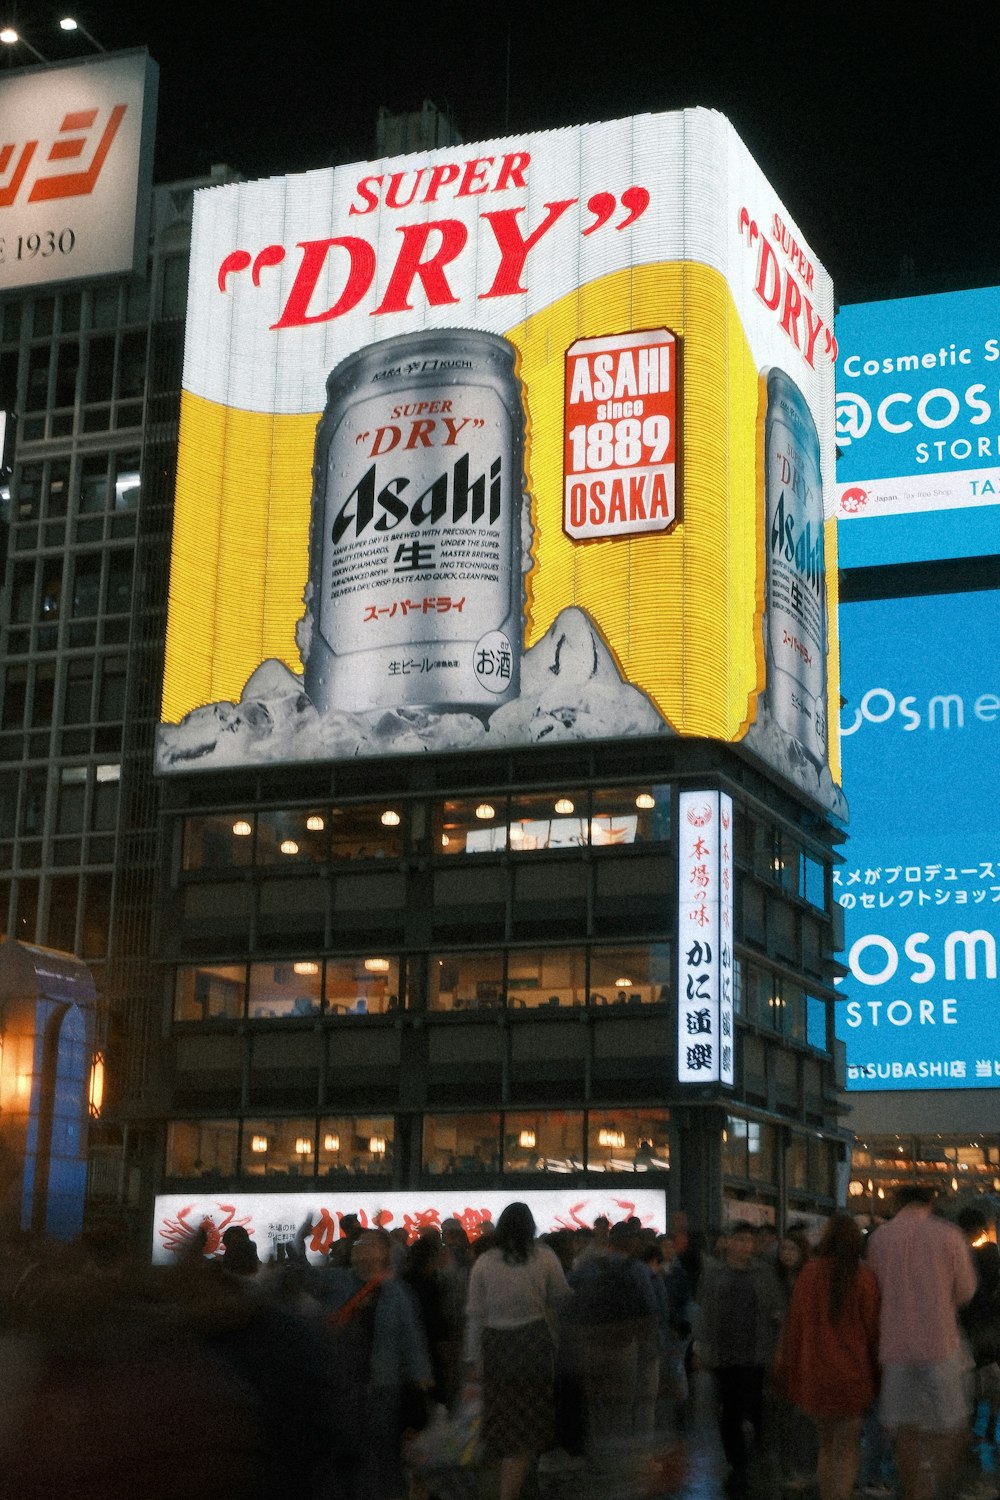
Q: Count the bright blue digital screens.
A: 2